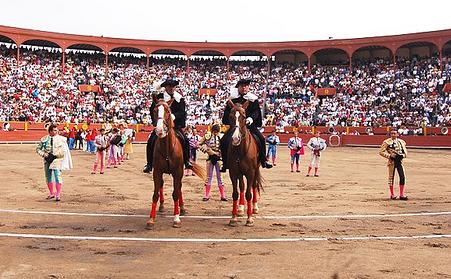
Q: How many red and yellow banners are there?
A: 3